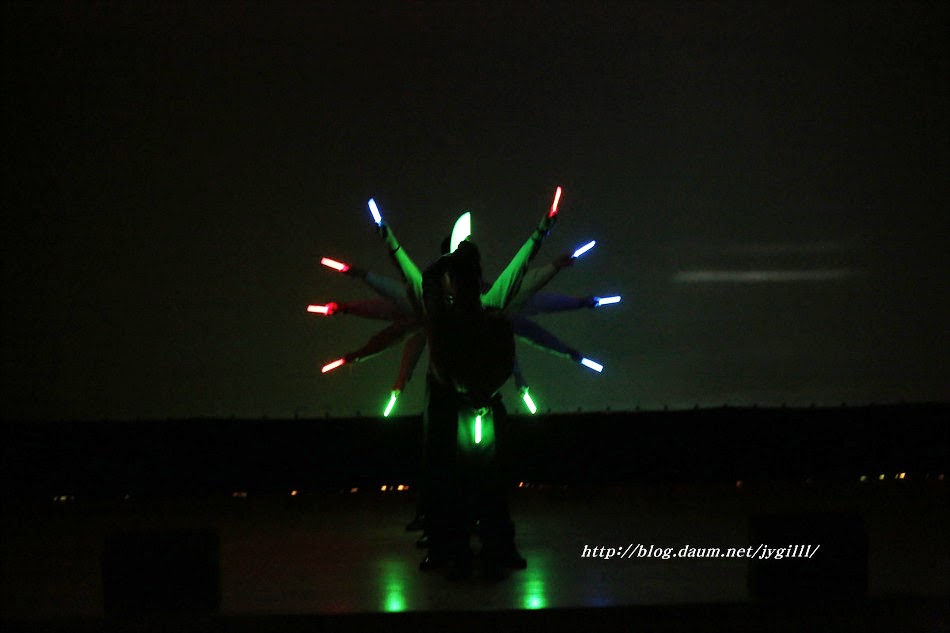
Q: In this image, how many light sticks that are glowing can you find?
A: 12